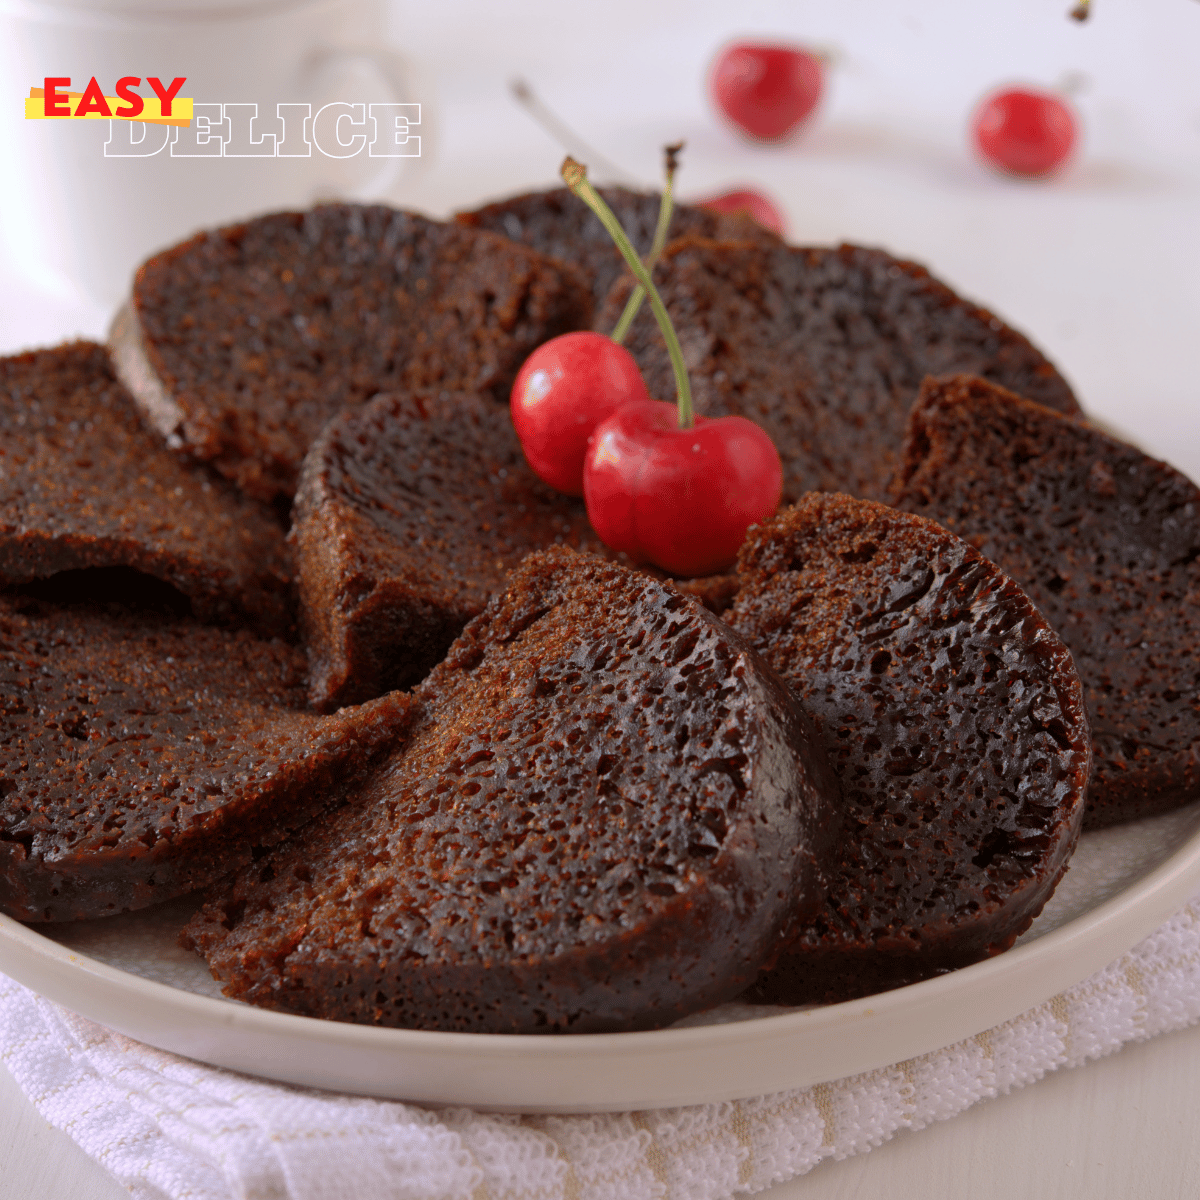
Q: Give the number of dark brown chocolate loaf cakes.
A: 9